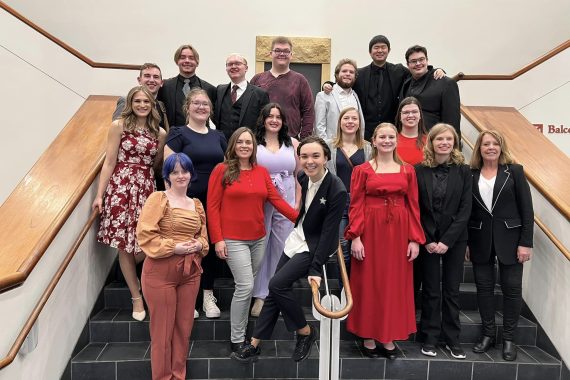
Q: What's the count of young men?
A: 7